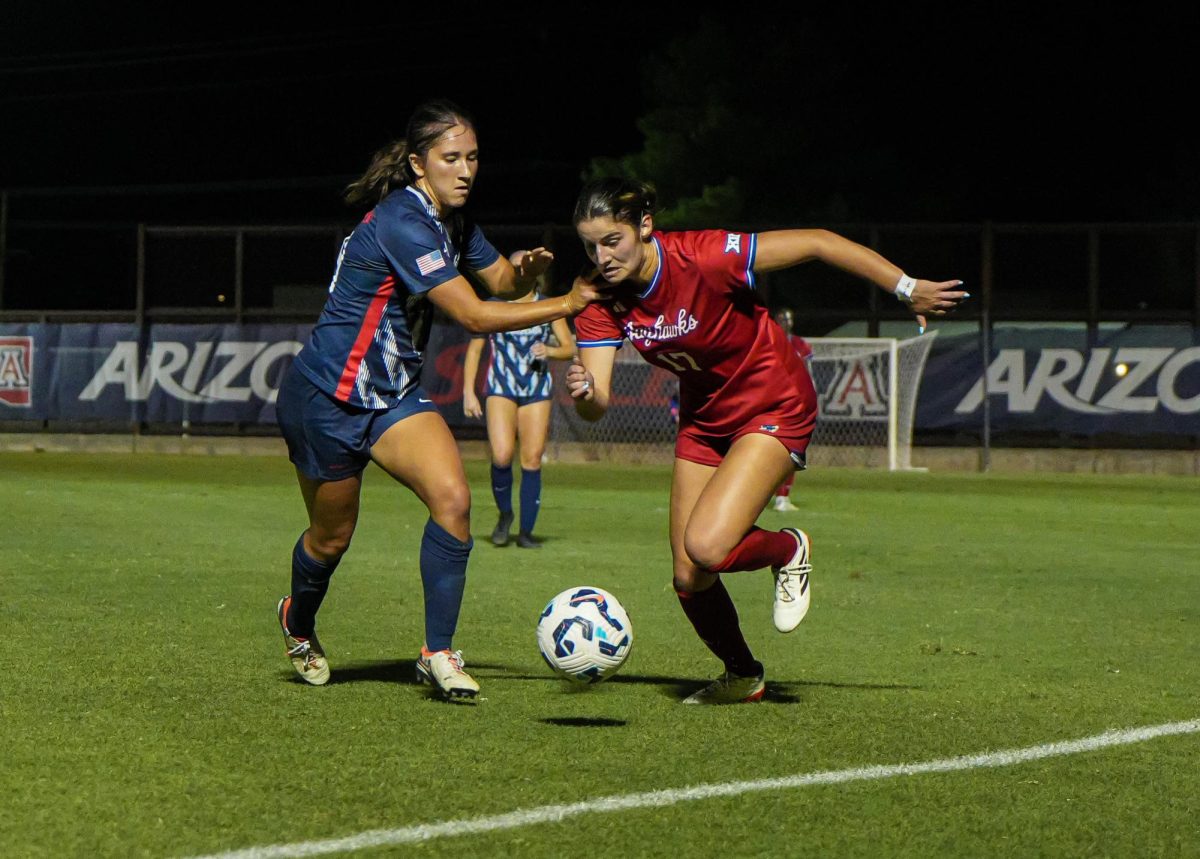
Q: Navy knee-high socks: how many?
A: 4